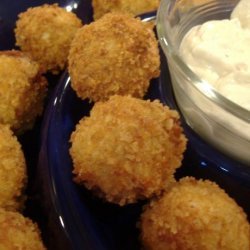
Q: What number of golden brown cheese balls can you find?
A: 8